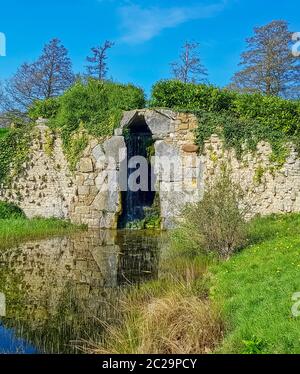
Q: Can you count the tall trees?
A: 4